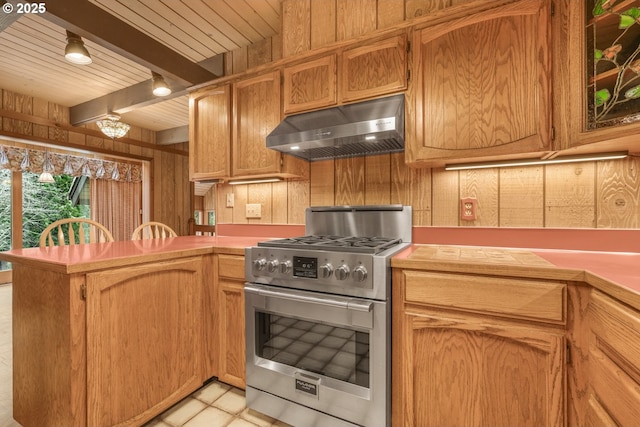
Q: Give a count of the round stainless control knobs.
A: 6